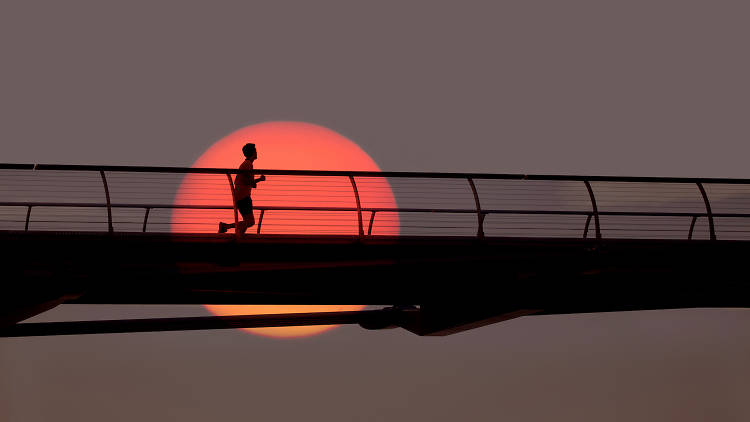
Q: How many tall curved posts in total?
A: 6